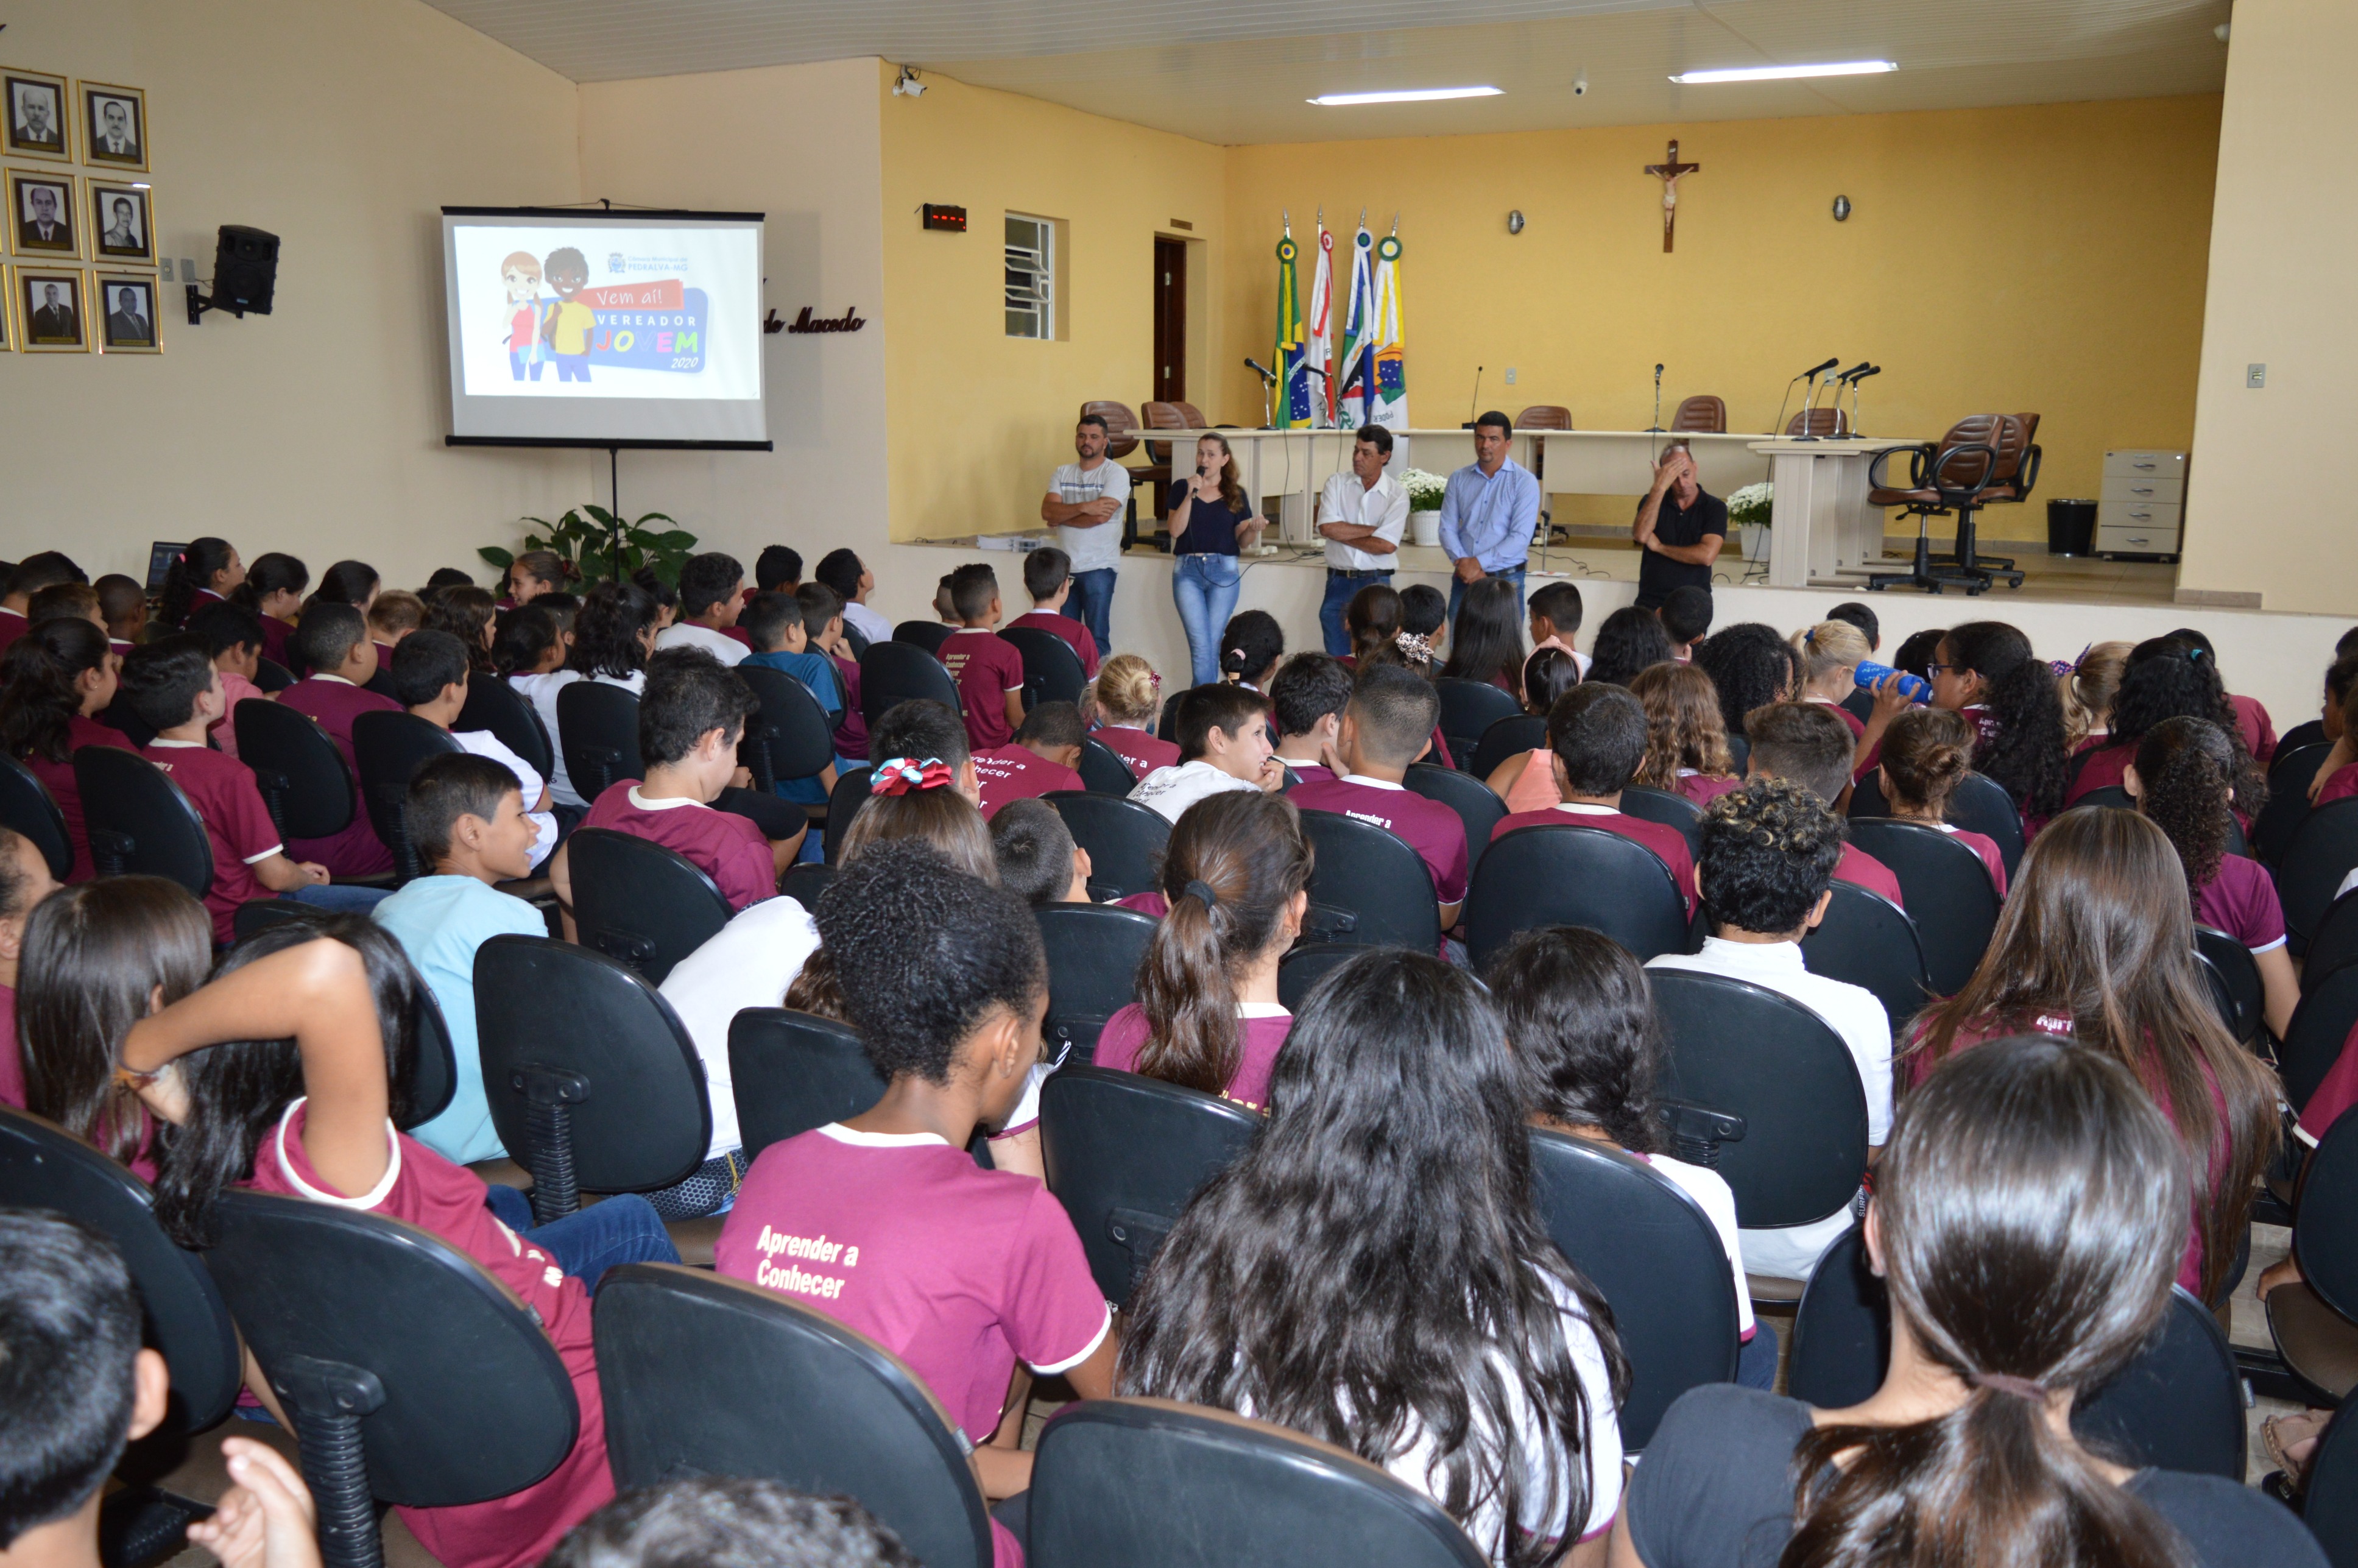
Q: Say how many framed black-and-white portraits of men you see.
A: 6